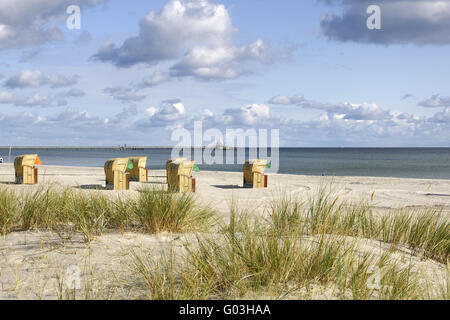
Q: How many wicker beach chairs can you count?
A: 5